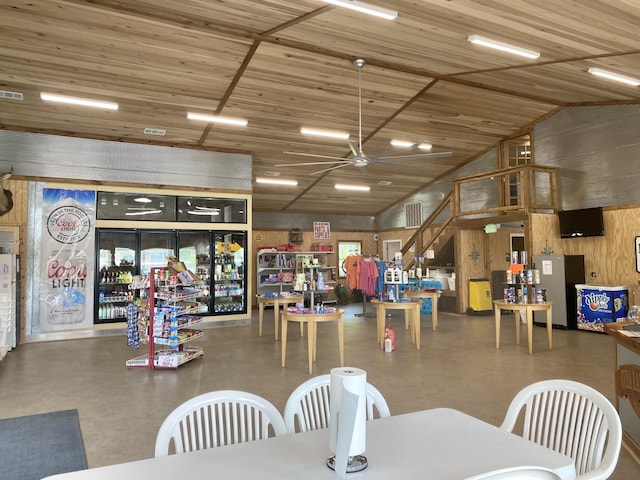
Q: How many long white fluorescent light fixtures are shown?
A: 9